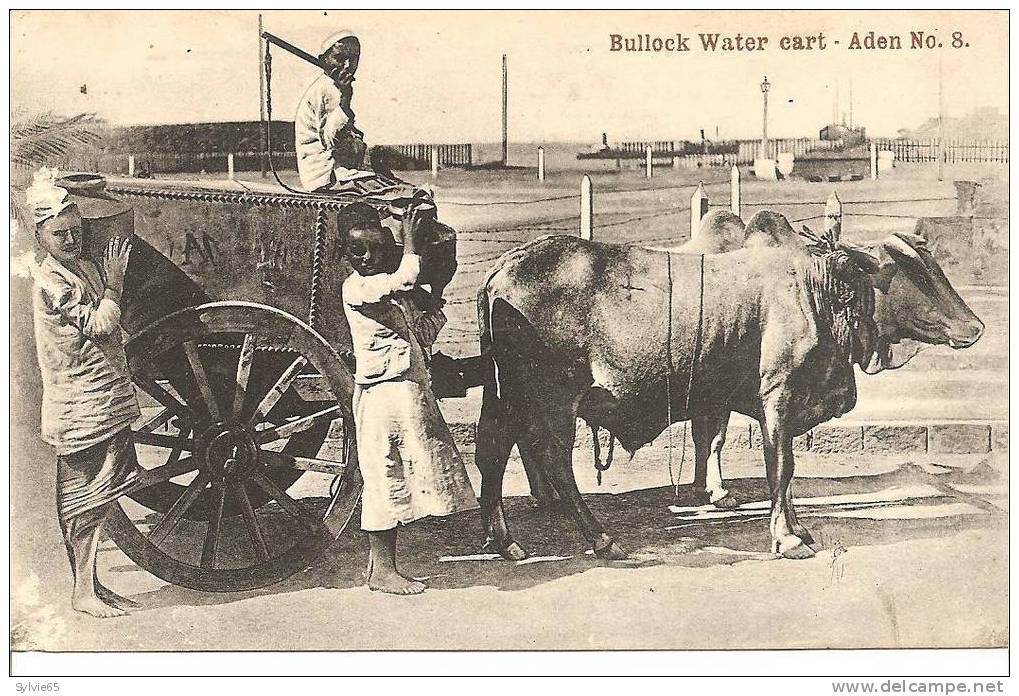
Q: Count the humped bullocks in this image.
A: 2